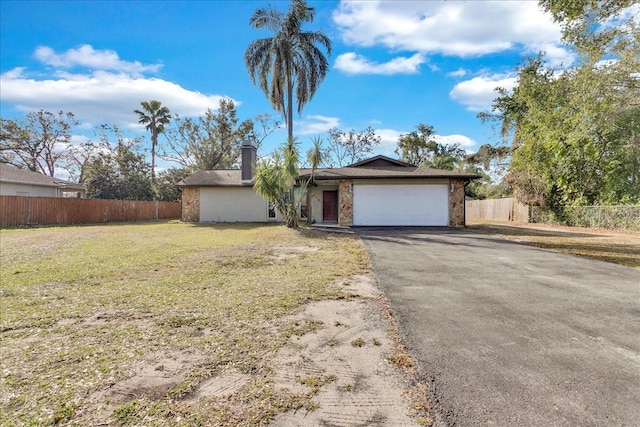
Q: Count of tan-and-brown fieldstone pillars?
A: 3